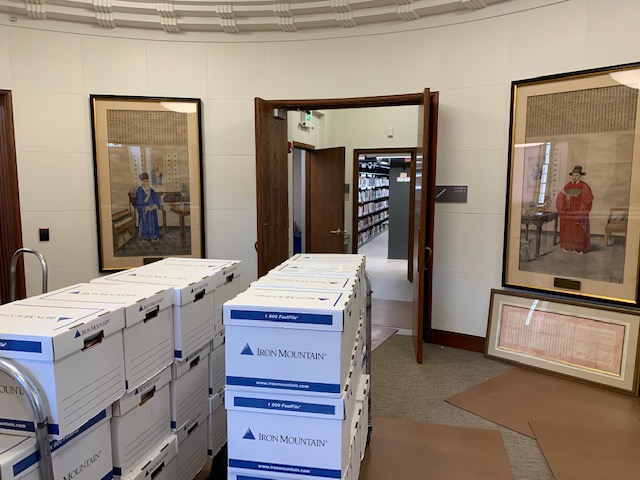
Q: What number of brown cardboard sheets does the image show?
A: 3